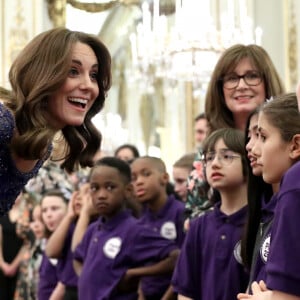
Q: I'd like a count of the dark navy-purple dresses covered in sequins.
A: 1